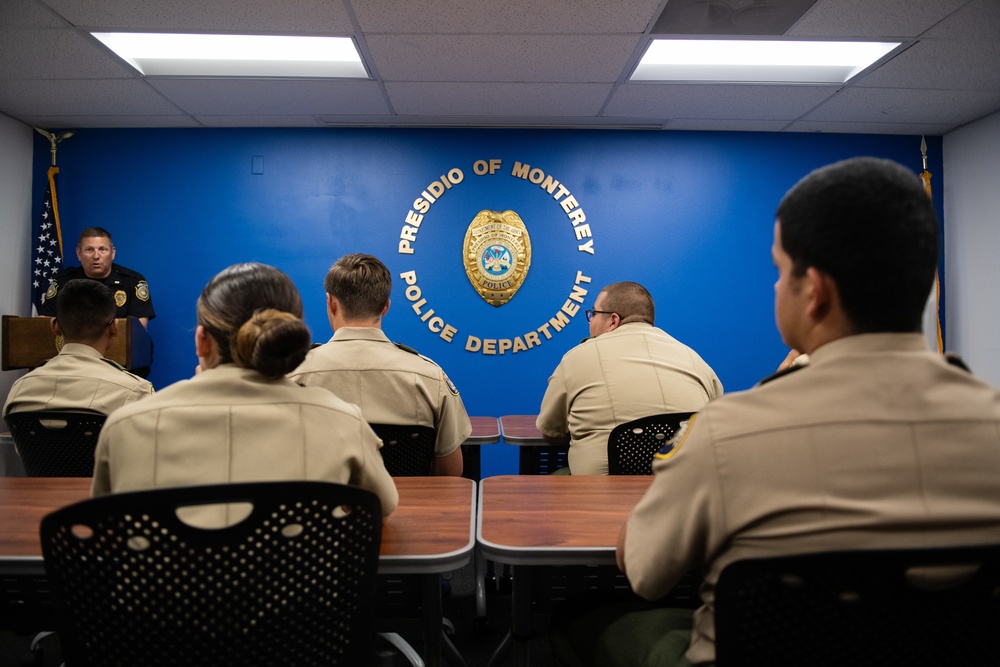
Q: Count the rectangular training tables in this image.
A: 4